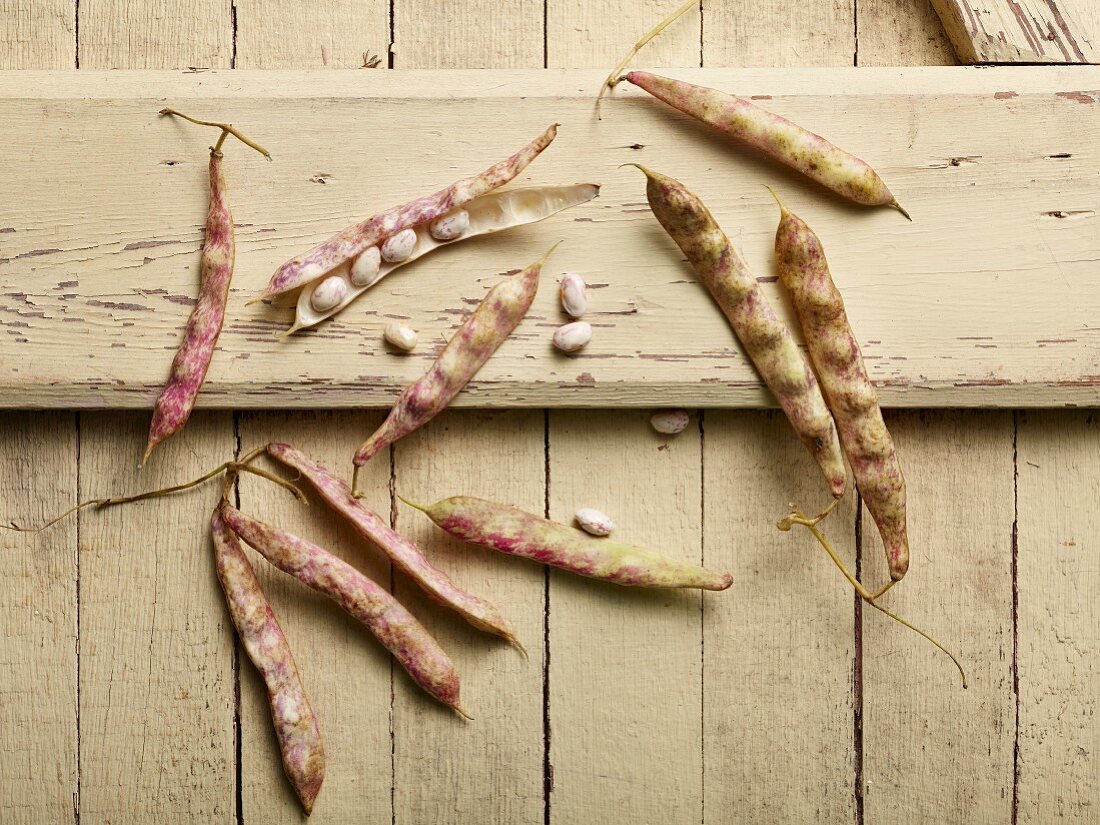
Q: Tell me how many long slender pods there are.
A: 10